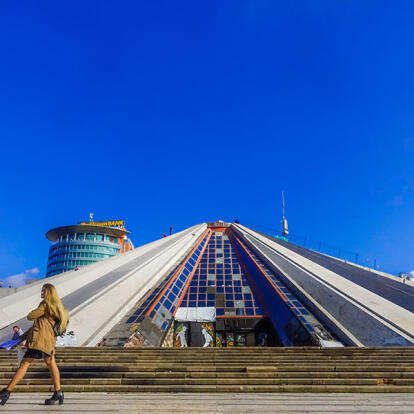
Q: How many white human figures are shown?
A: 2